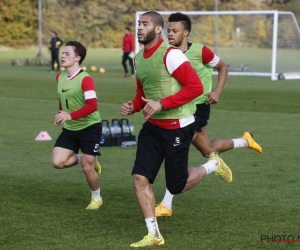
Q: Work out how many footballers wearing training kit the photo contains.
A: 3